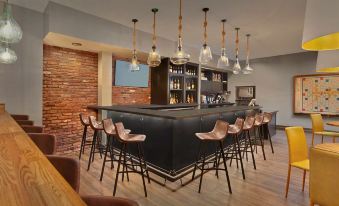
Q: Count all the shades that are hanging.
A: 11